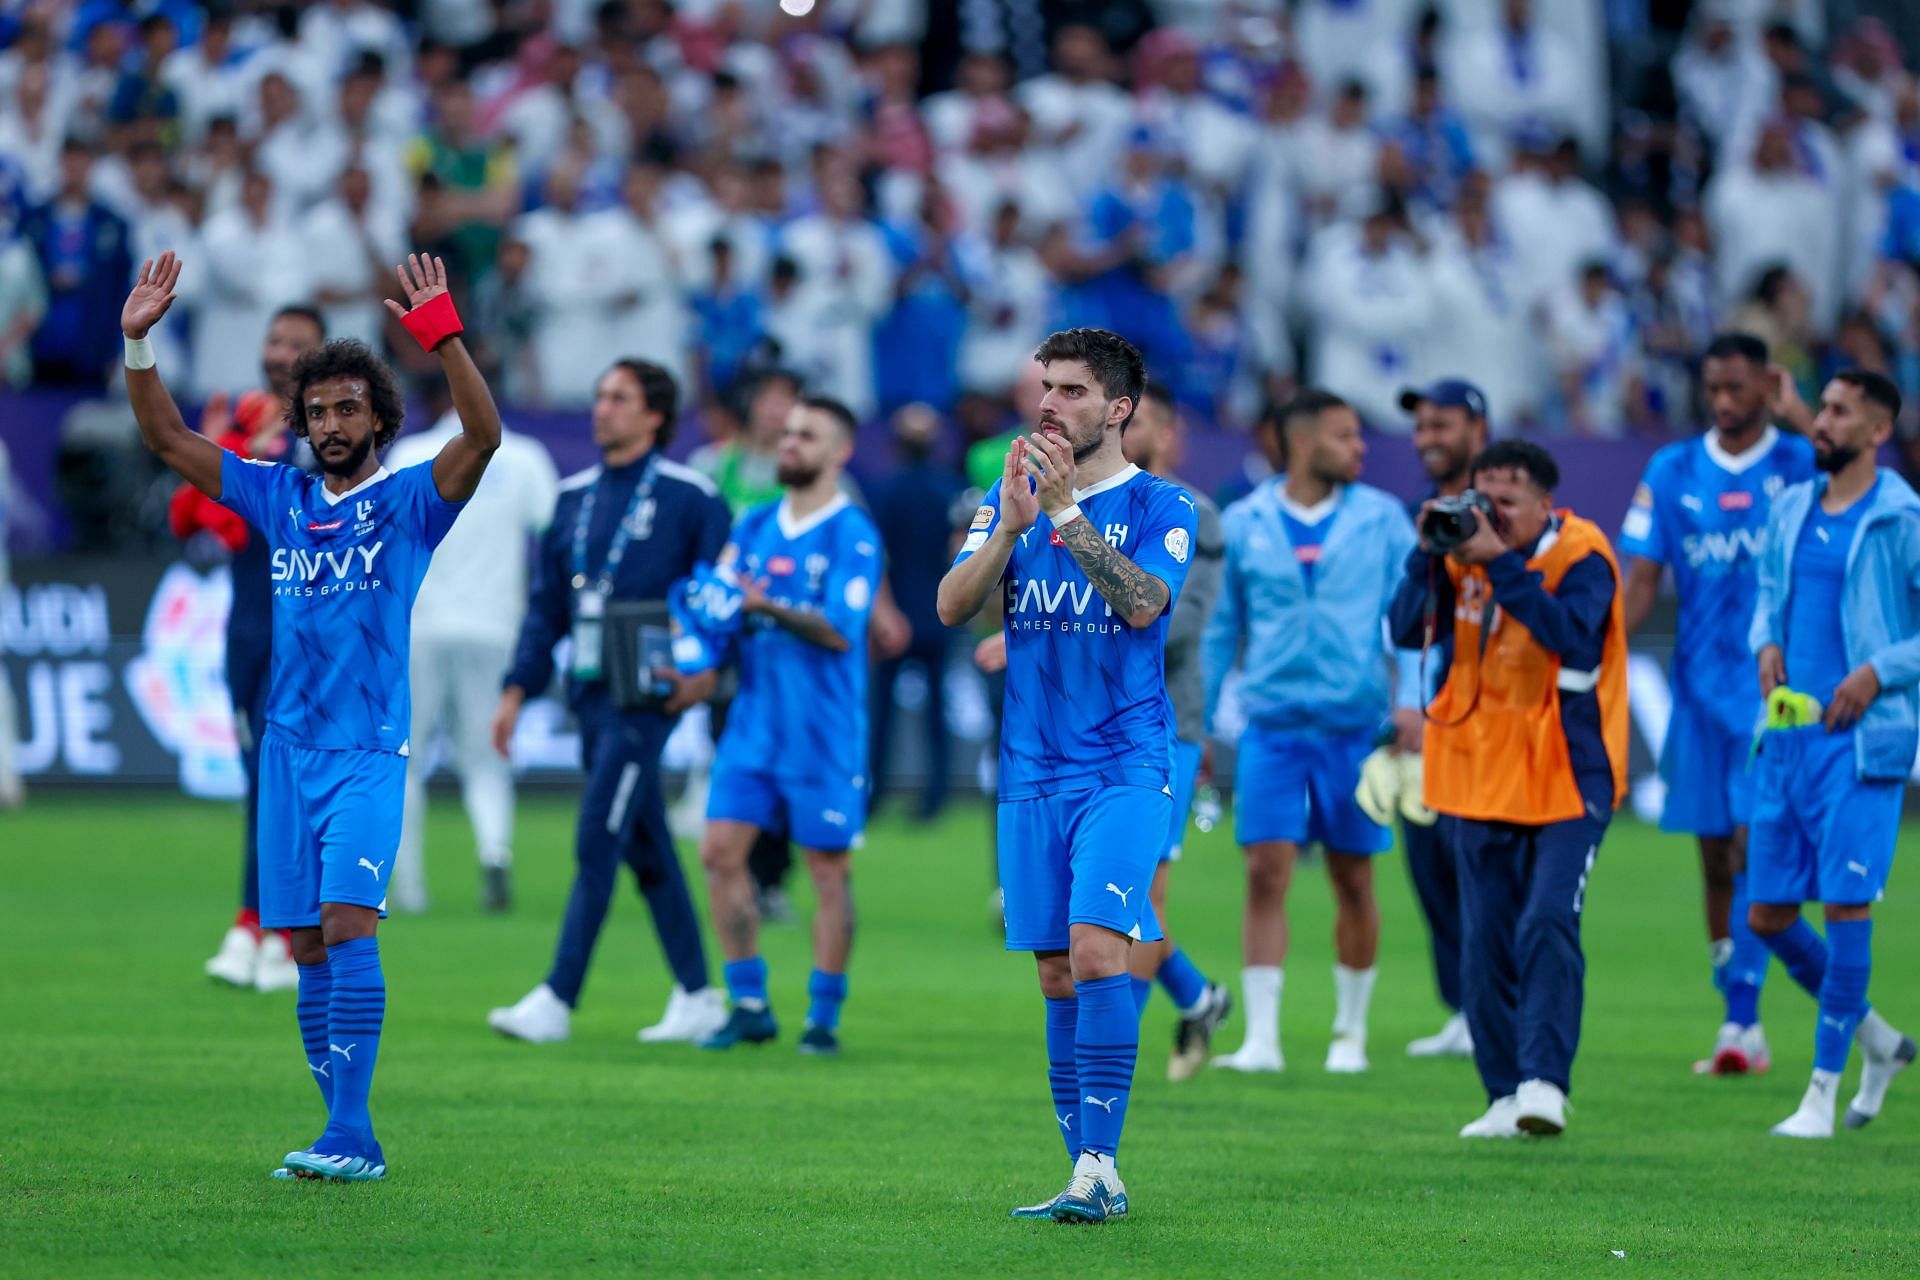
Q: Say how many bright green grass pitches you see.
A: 1